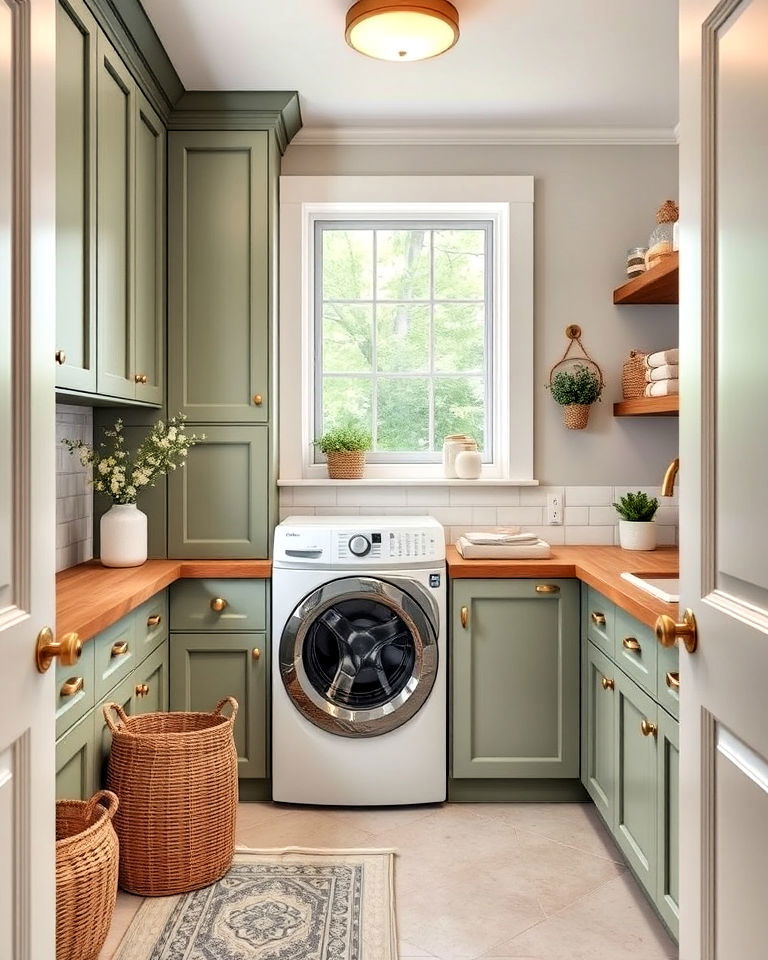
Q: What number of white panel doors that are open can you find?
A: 2